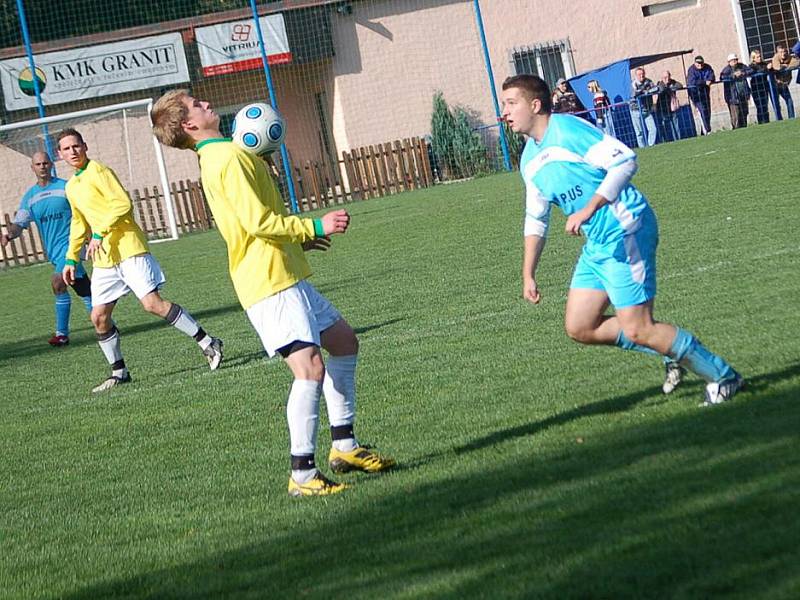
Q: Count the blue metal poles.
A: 3